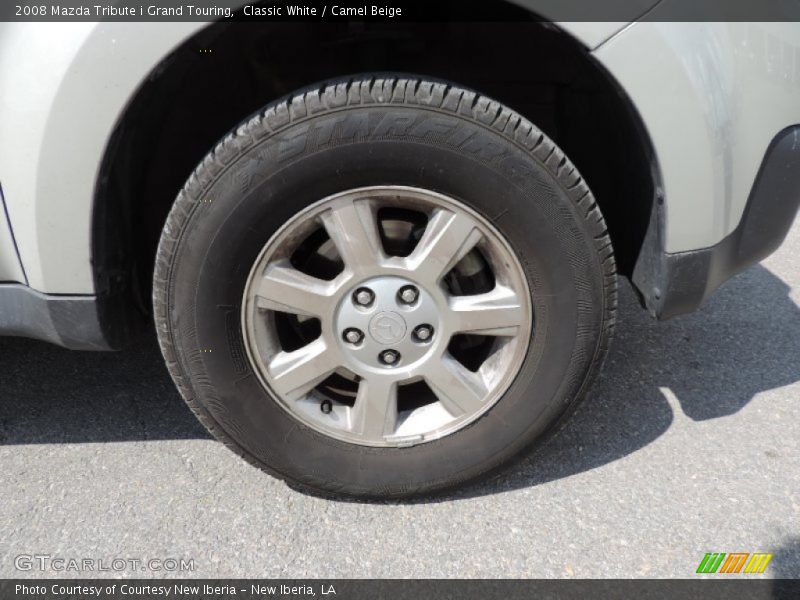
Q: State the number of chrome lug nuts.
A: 5